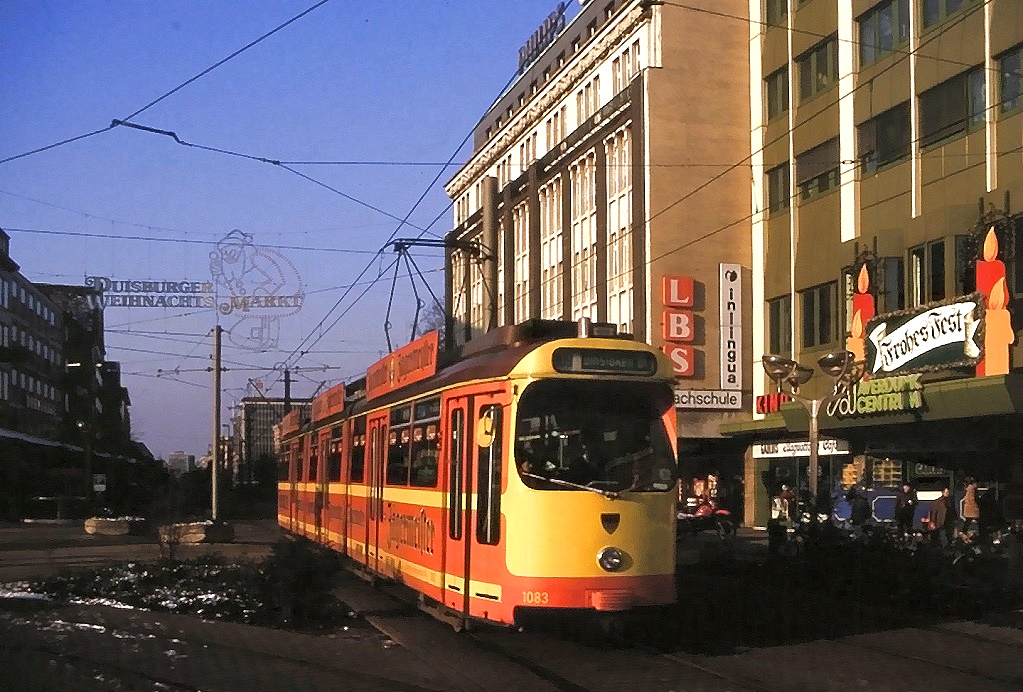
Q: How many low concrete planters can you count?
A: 2